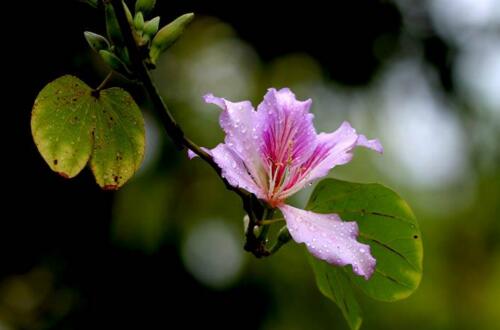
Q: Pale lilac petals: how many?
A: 5